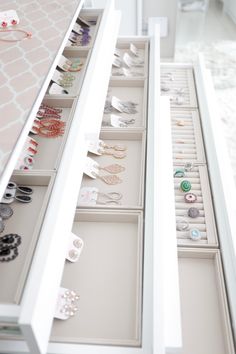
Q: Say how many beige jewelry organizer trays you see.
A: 12